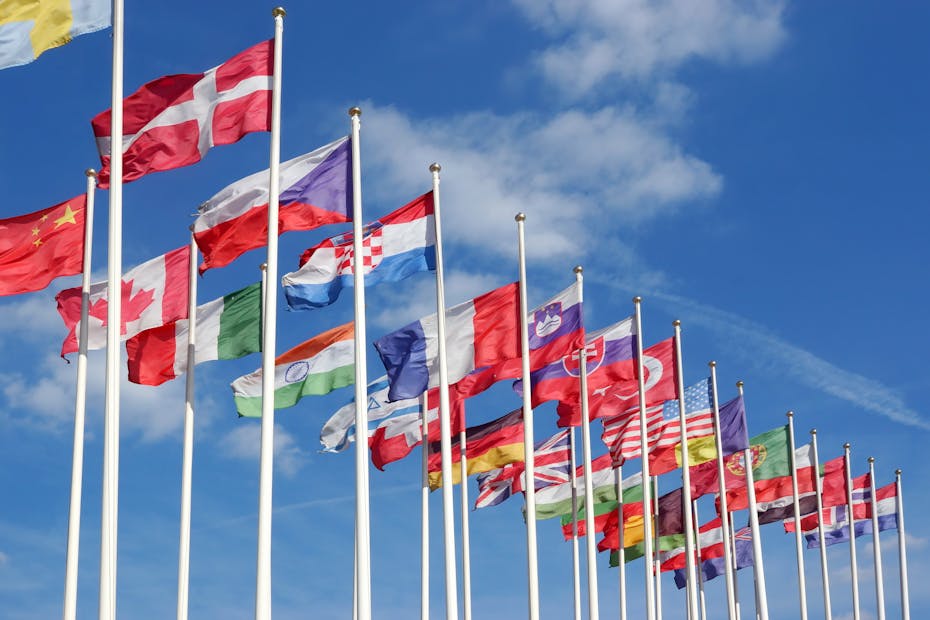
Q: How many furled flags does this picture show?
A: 0